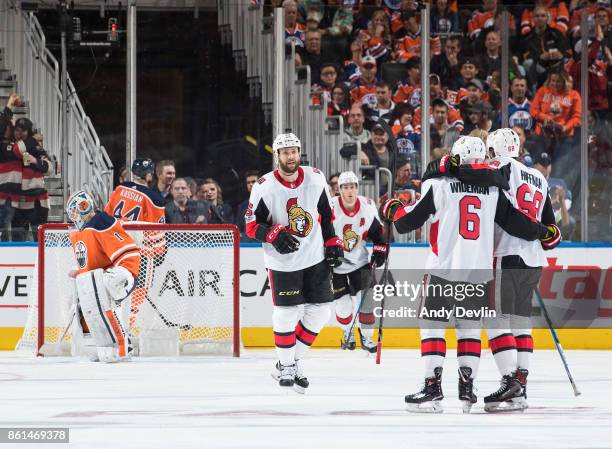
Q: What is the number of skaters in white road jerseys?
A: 4